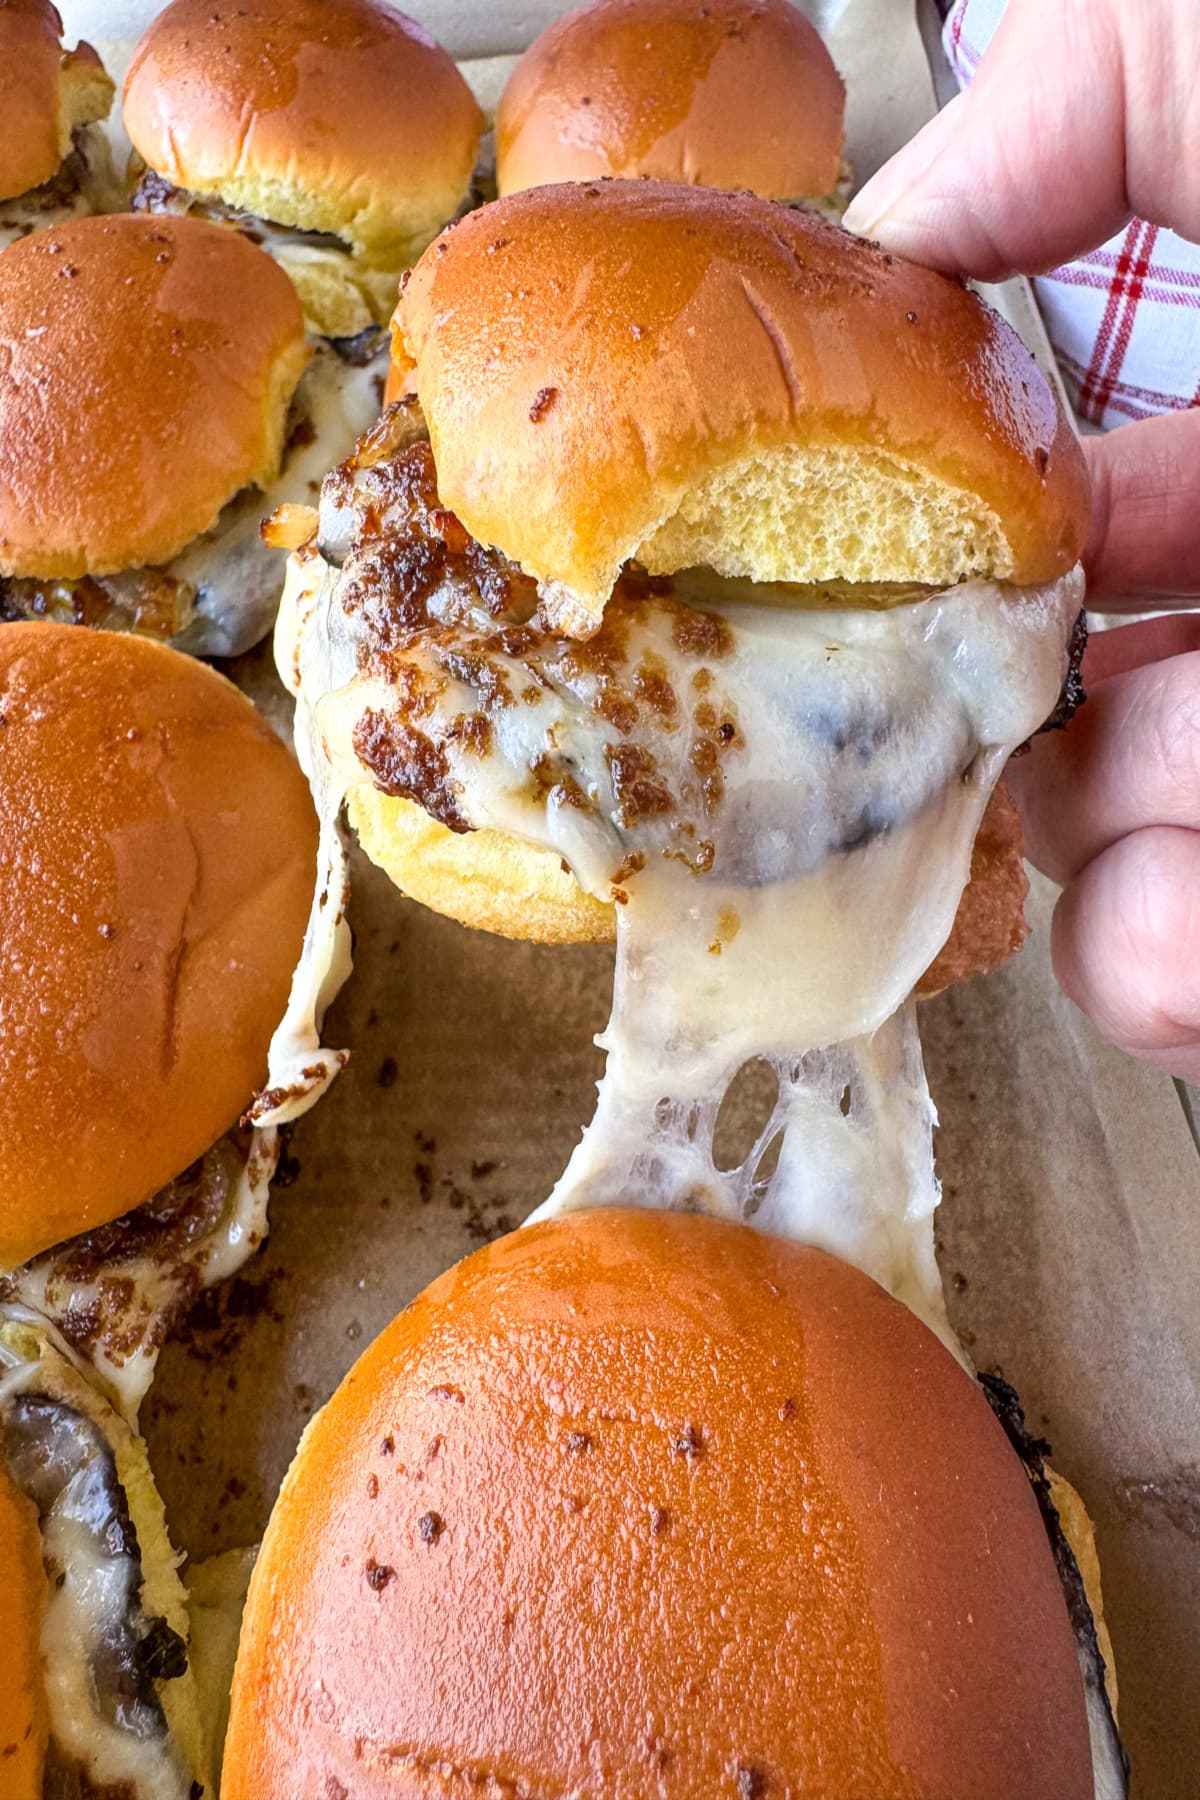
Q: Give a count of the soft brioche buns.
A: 8